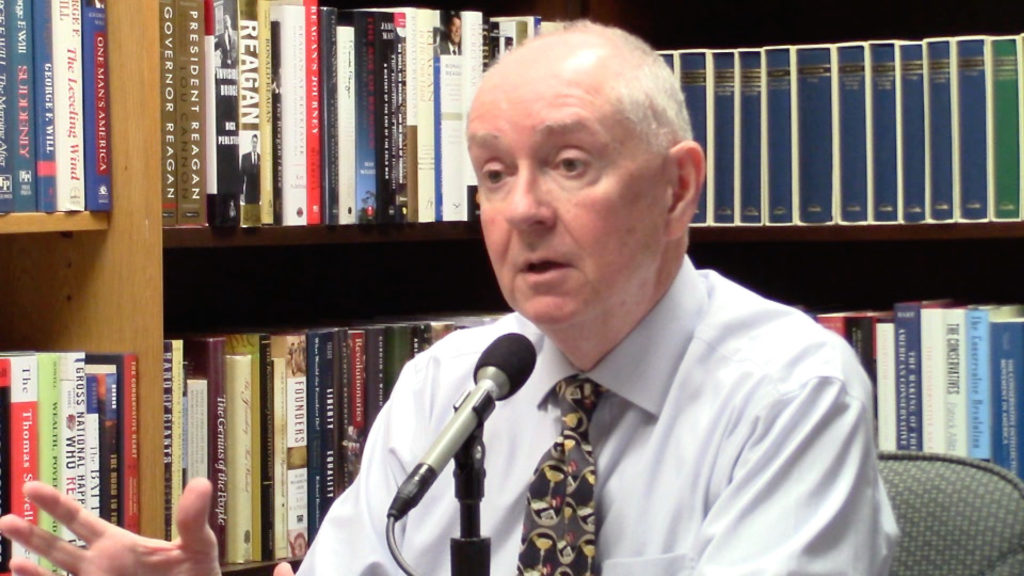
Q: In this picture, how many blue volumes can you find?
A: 11